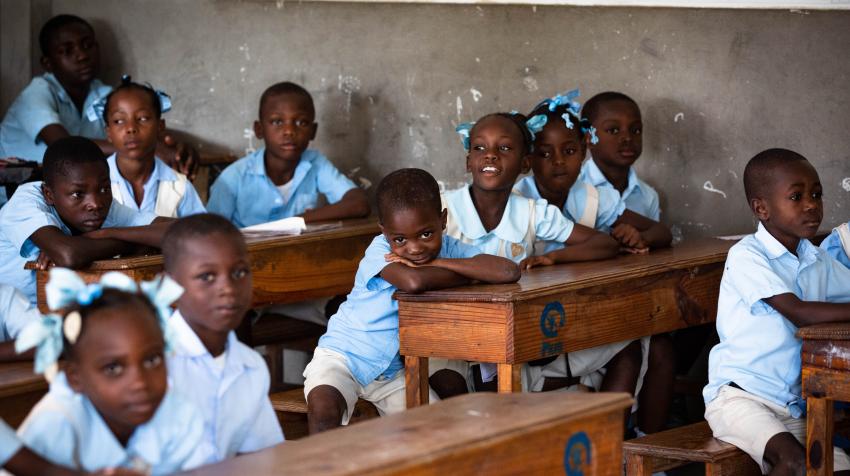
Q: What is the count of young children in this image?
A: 11